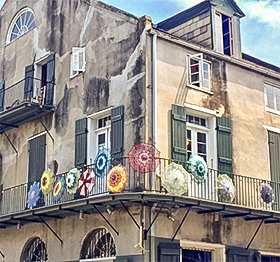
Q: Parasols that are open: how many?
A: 12